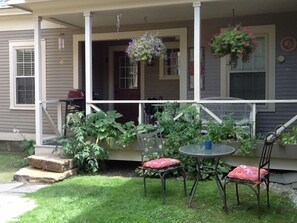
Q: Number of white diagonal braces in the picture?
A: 5